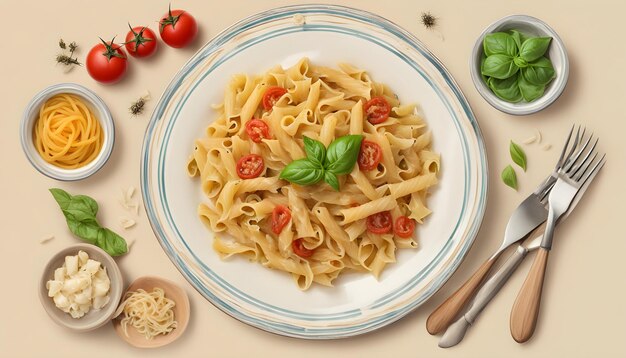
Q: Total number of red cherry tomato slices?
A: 9